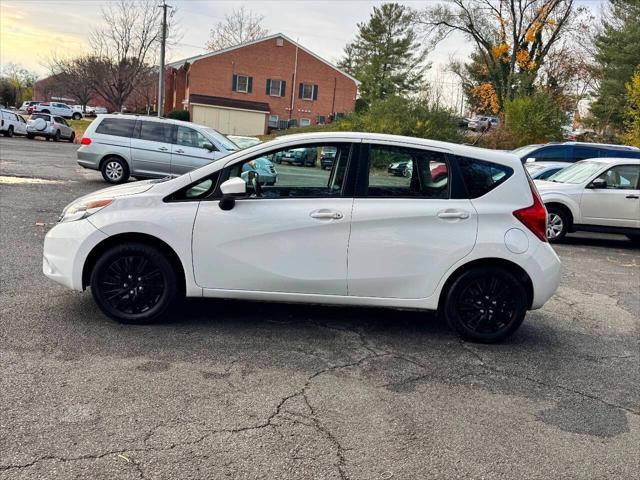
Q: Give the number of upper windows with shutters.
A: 3